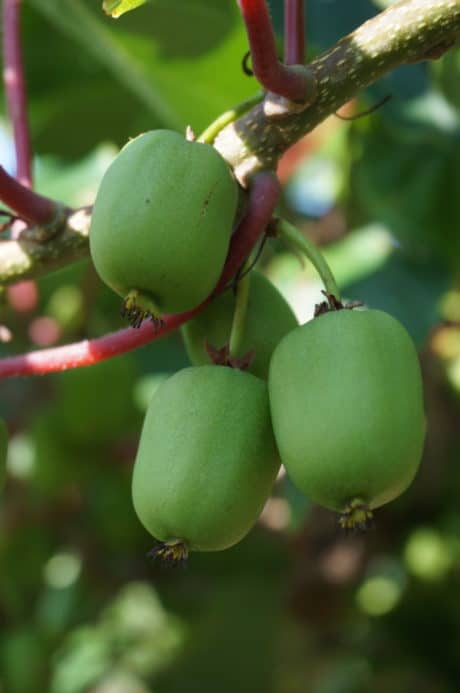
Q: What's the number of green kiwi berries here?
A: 4